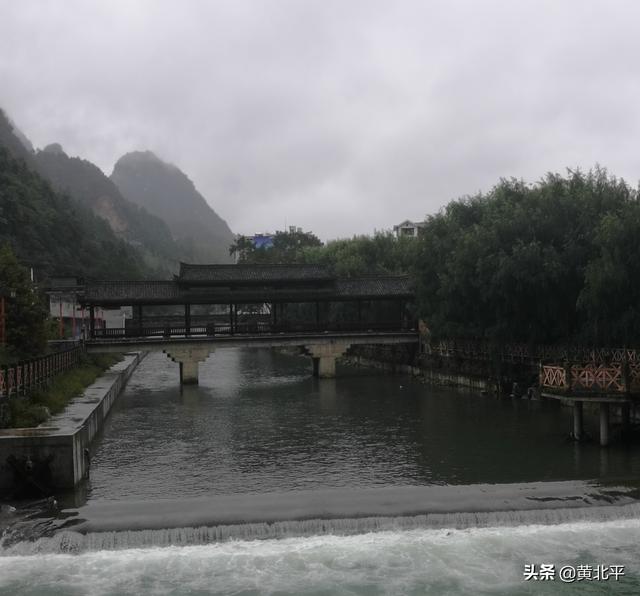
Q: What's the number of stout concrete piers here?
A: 2